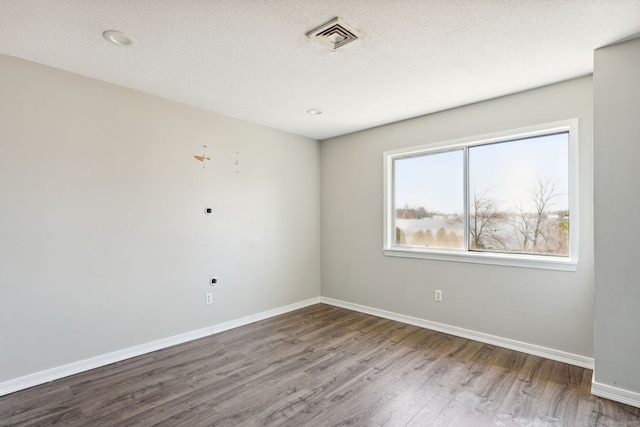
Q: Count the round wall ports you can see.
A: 2